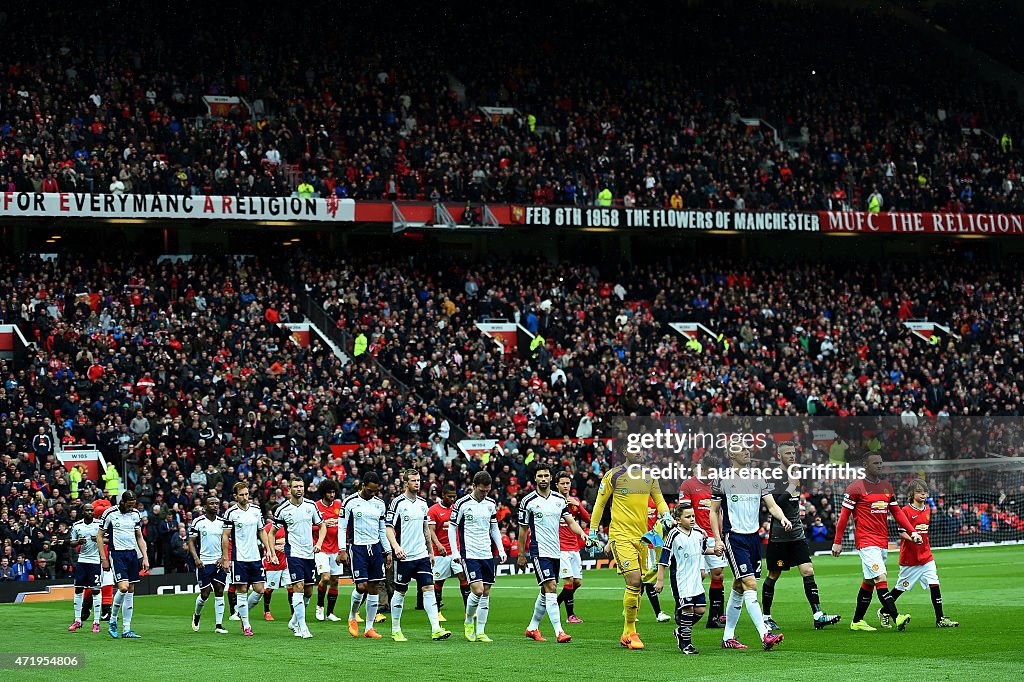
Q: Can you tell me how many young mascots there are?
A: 2